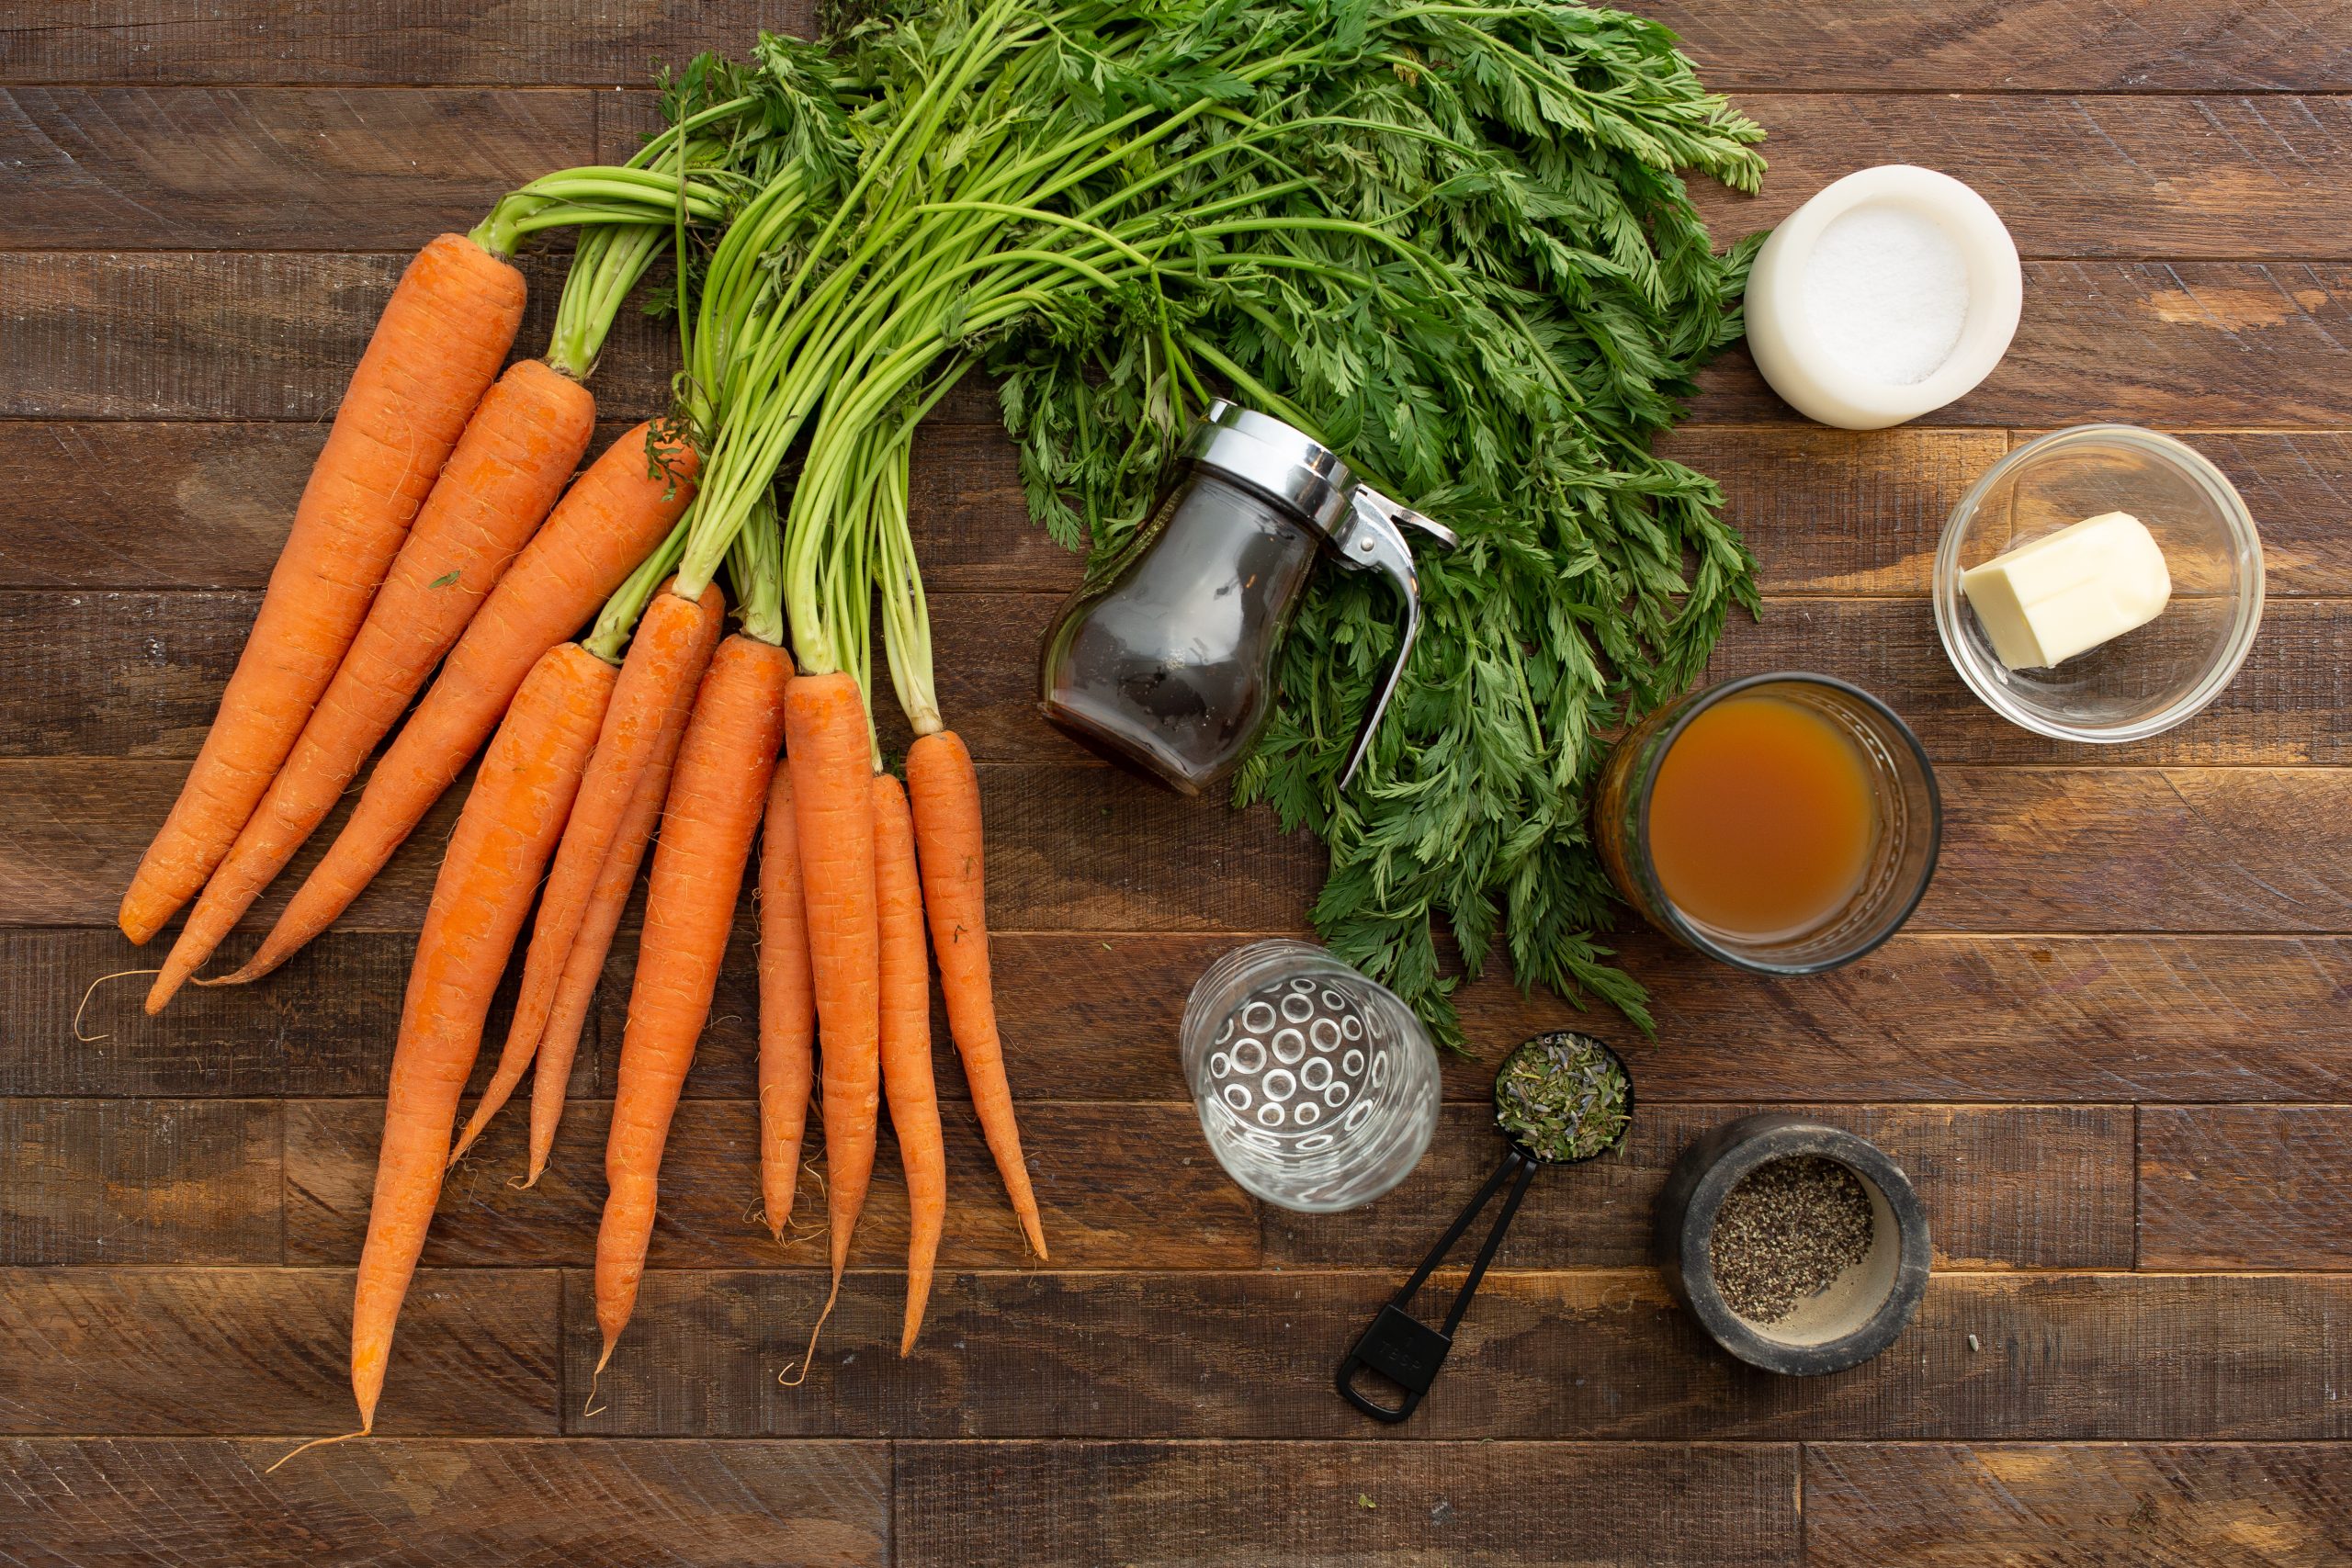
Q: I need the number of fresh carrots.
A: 11